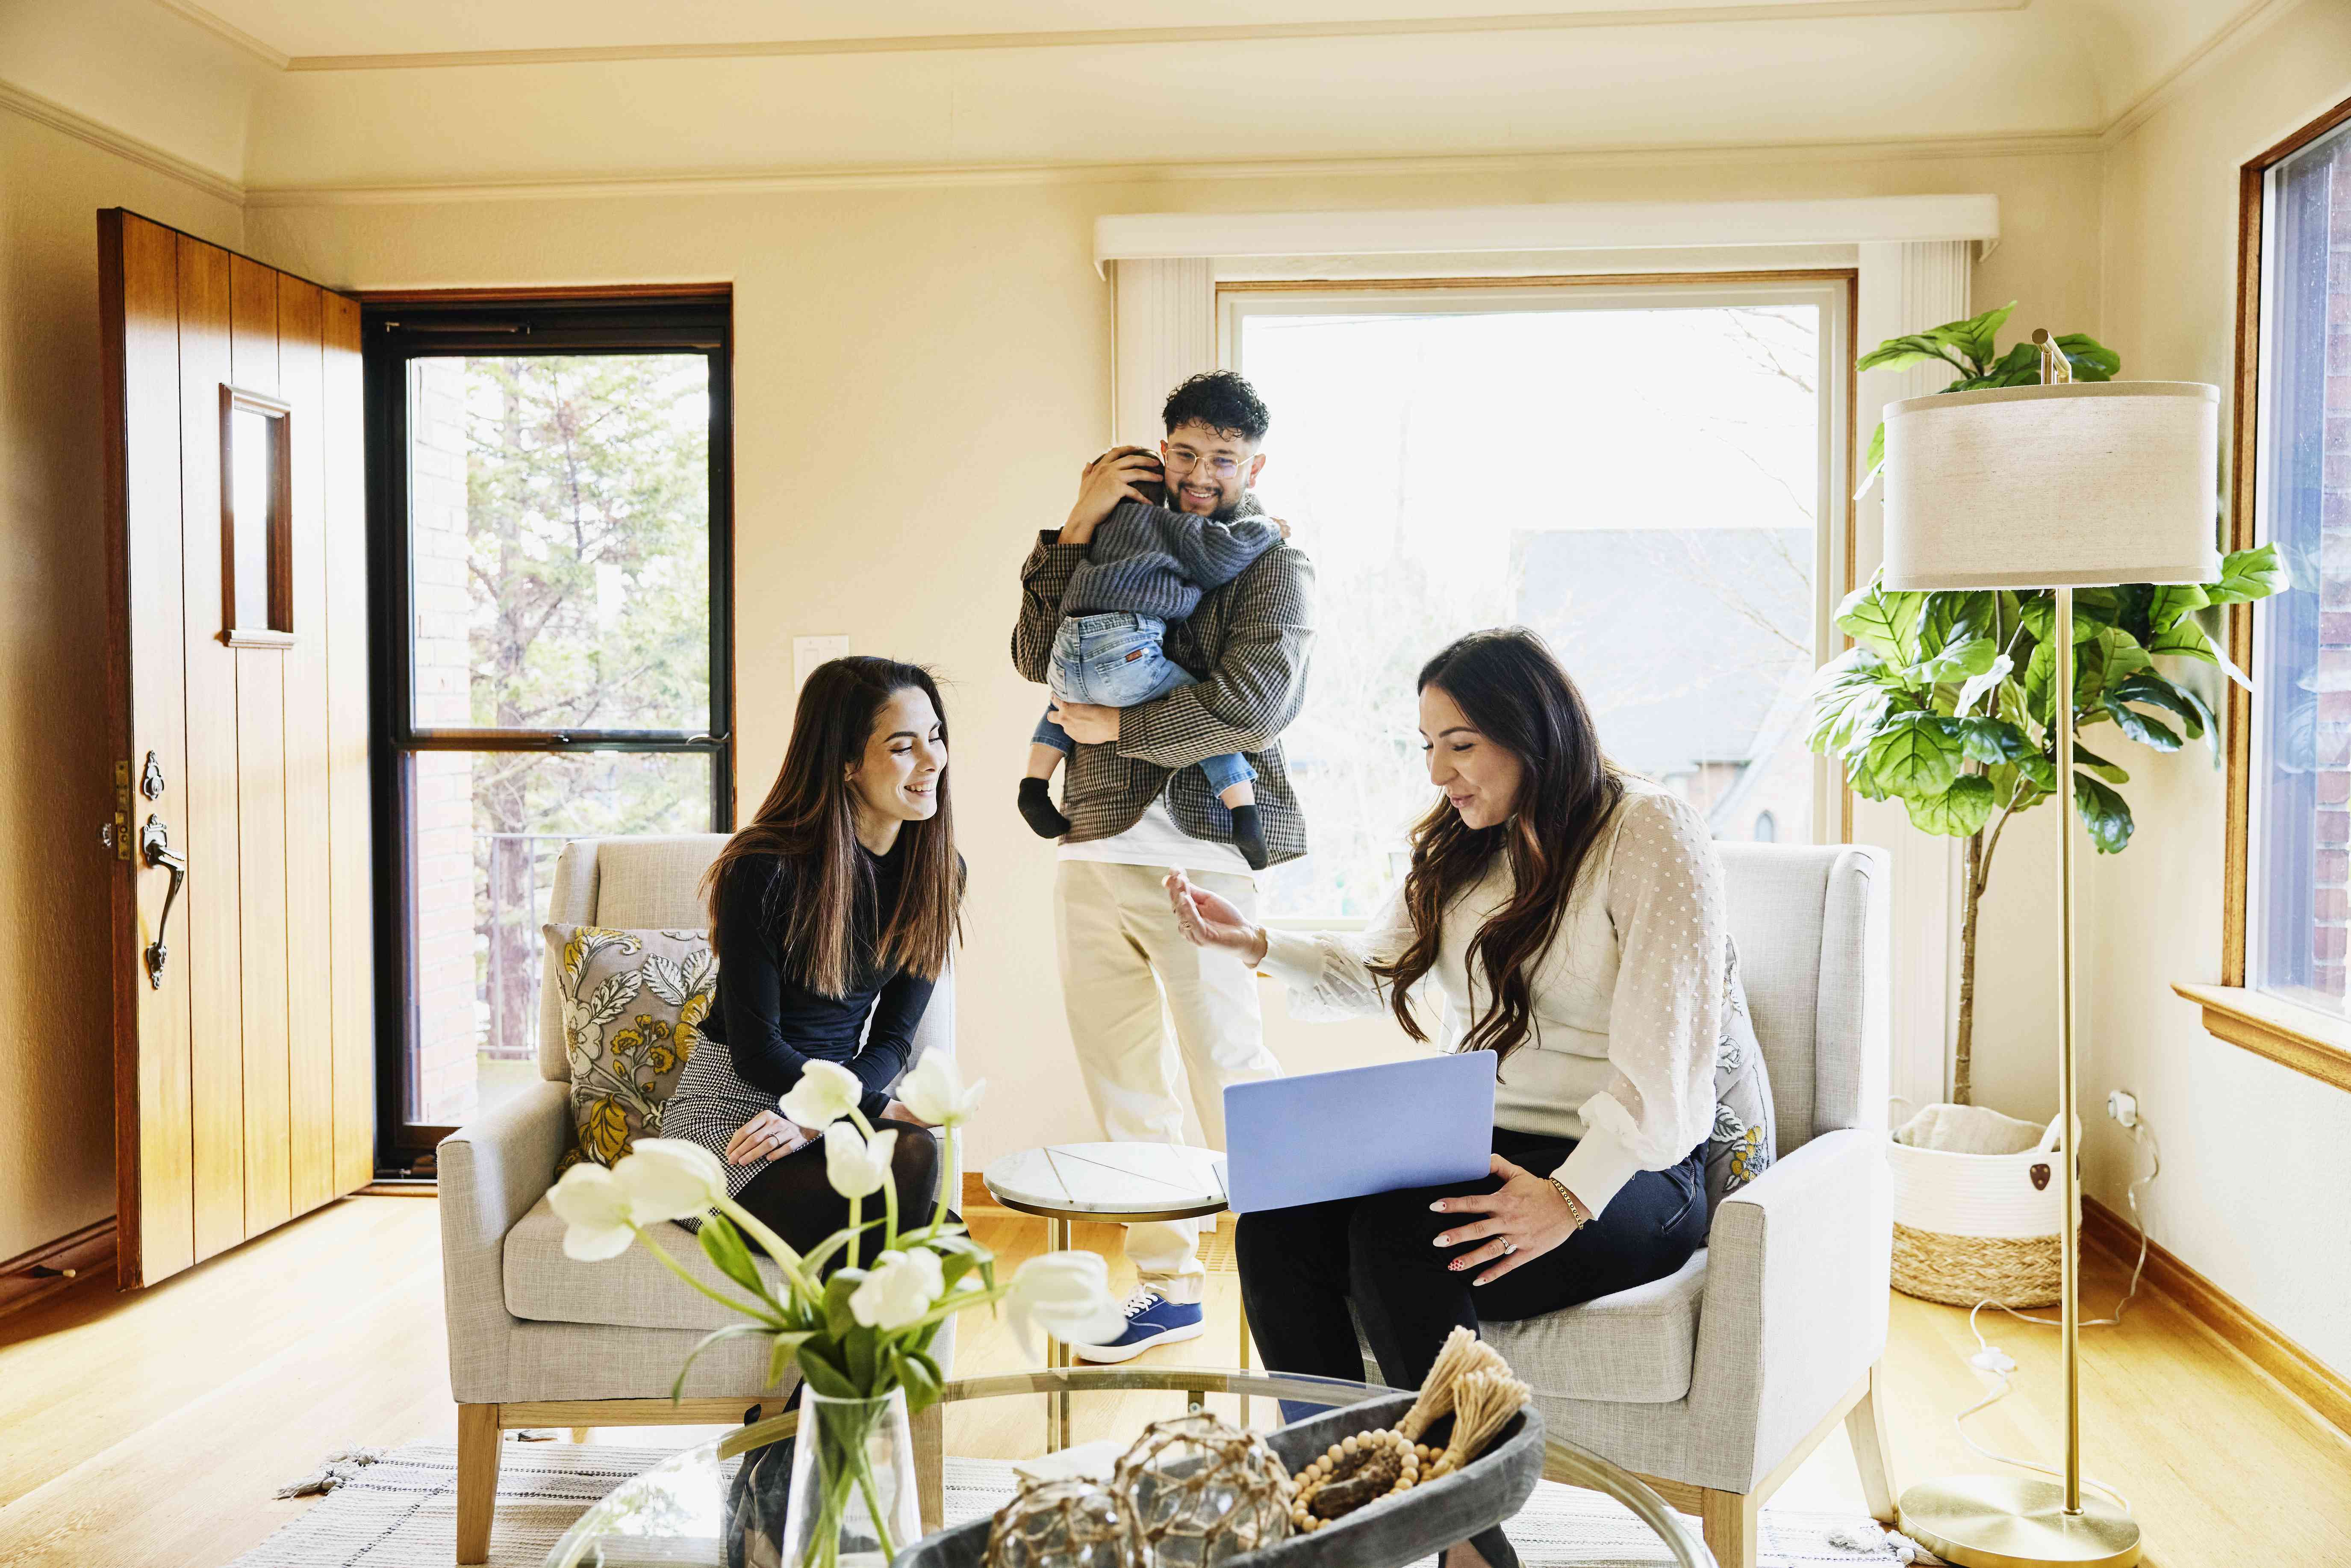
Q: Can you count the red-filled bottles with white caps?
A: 0